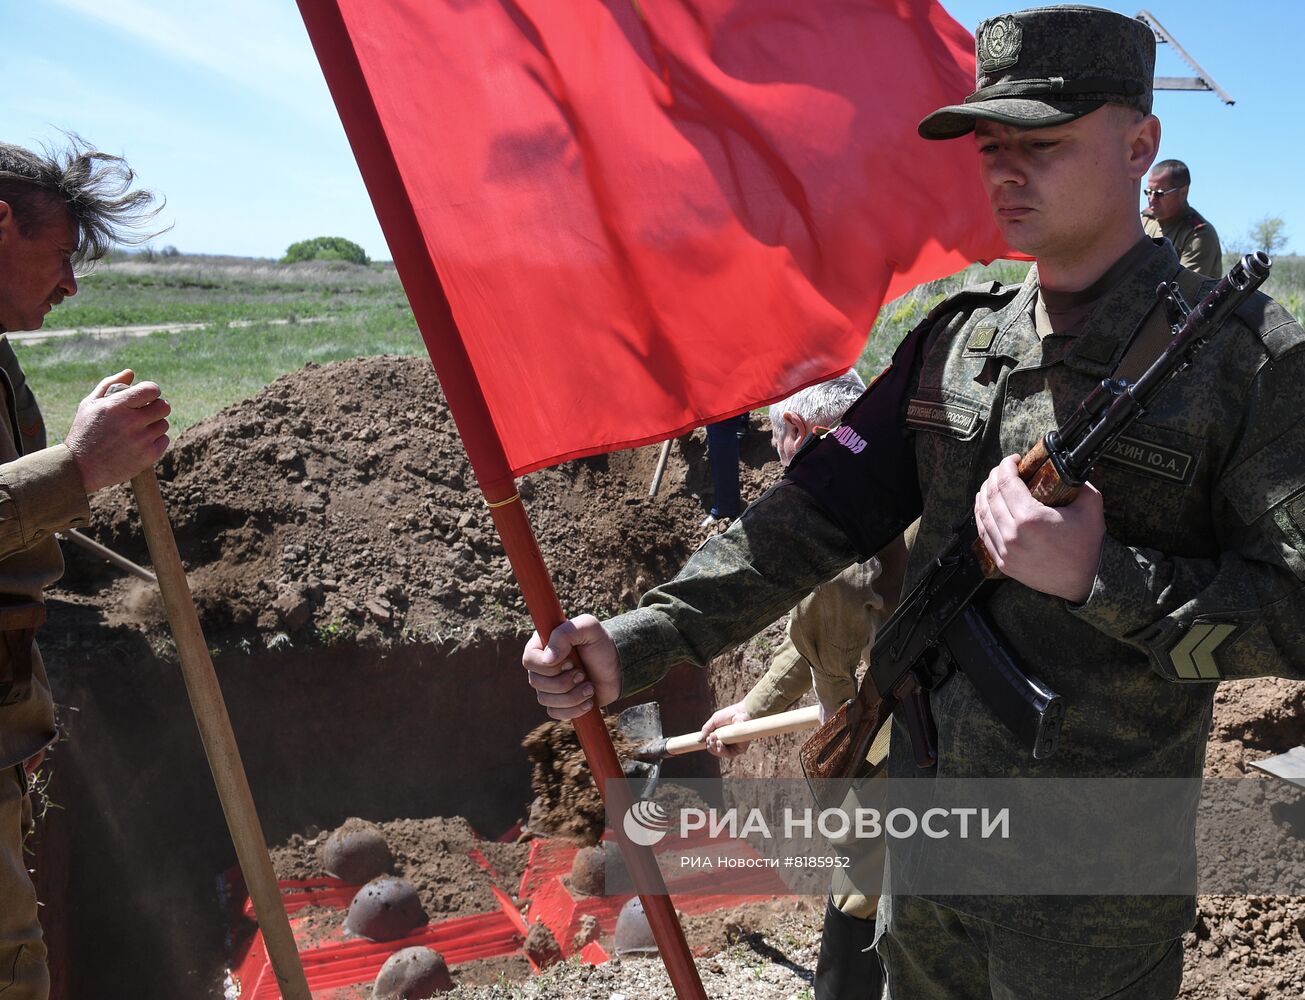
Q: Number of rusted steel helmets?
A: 5